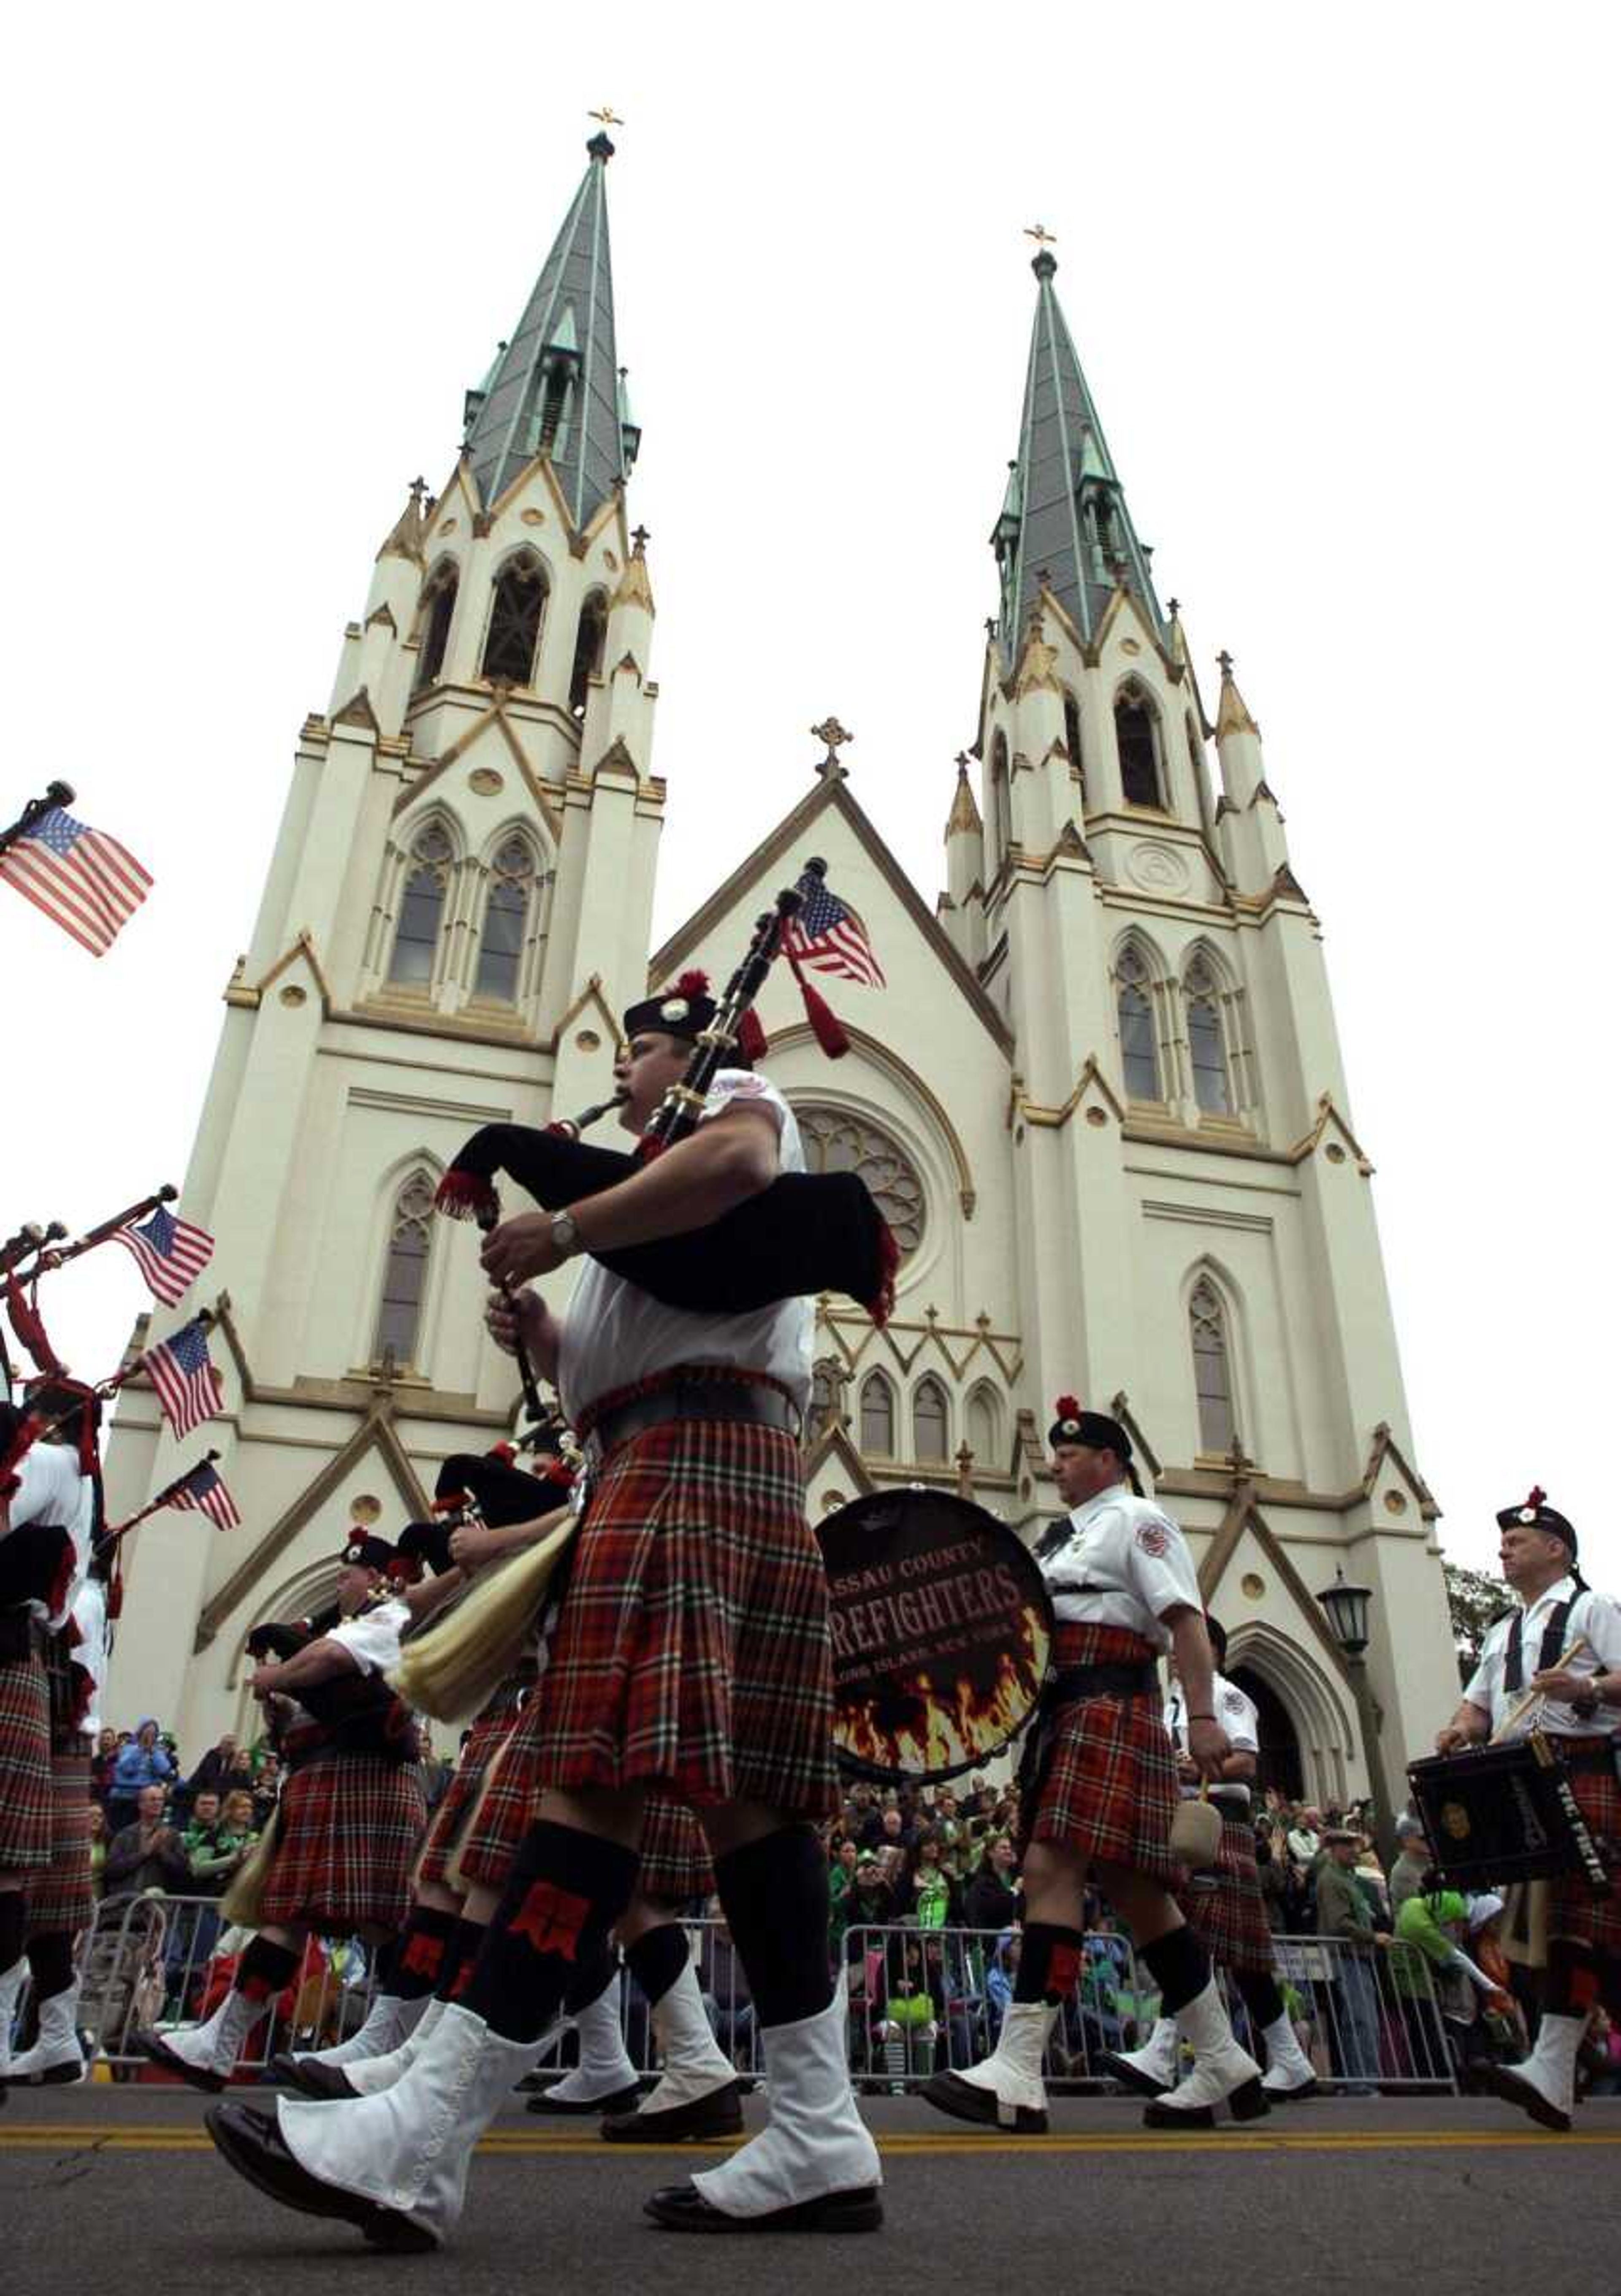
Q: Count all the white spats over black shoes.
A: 14